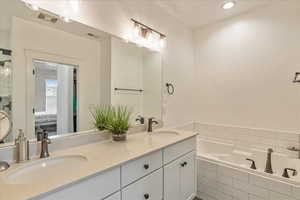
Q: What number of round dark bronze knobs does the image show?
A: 4